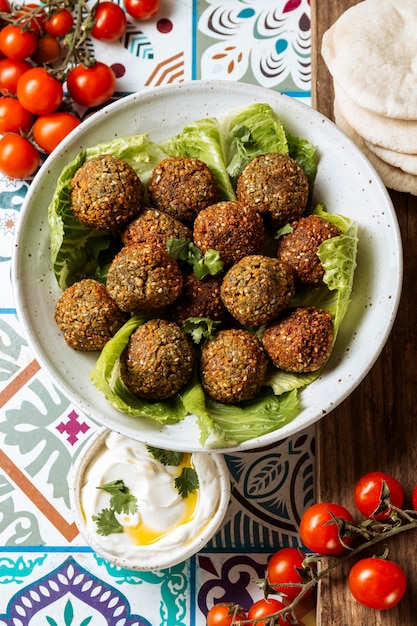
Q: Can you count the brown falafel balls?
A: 13